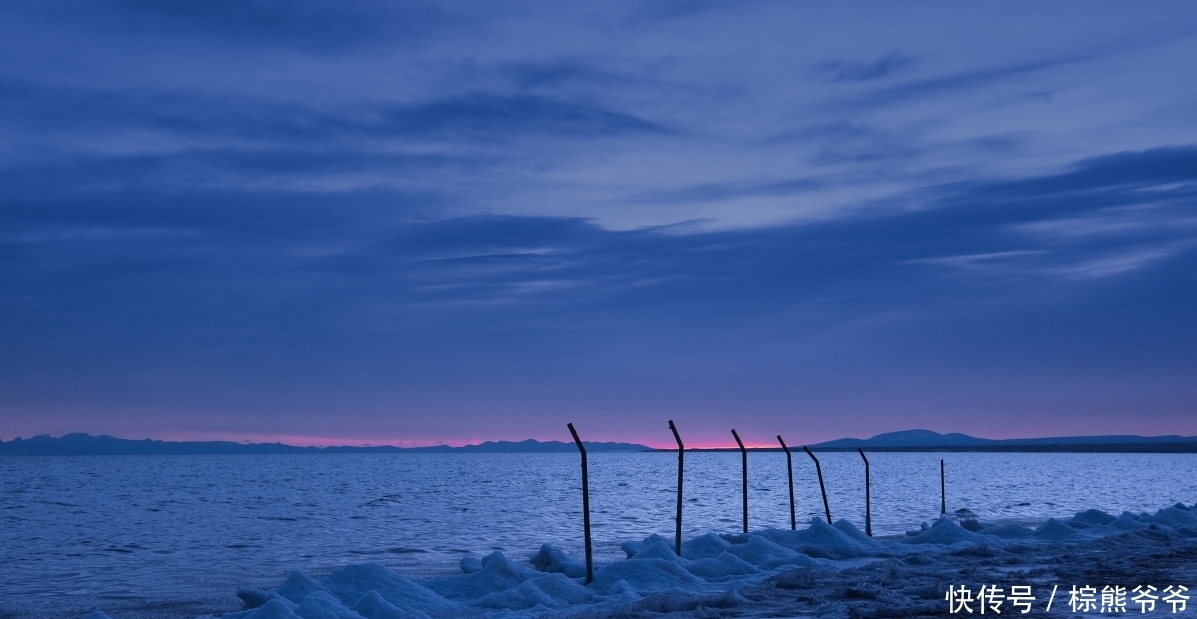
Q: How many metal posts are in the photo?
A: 7